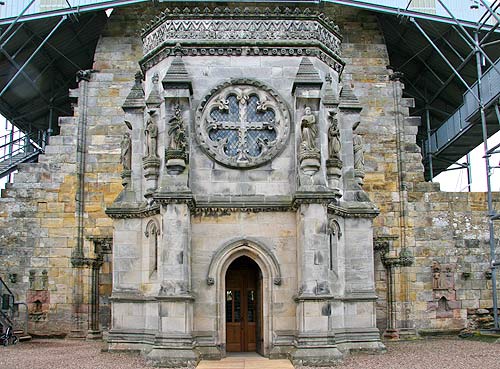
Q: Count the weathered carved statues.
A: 6